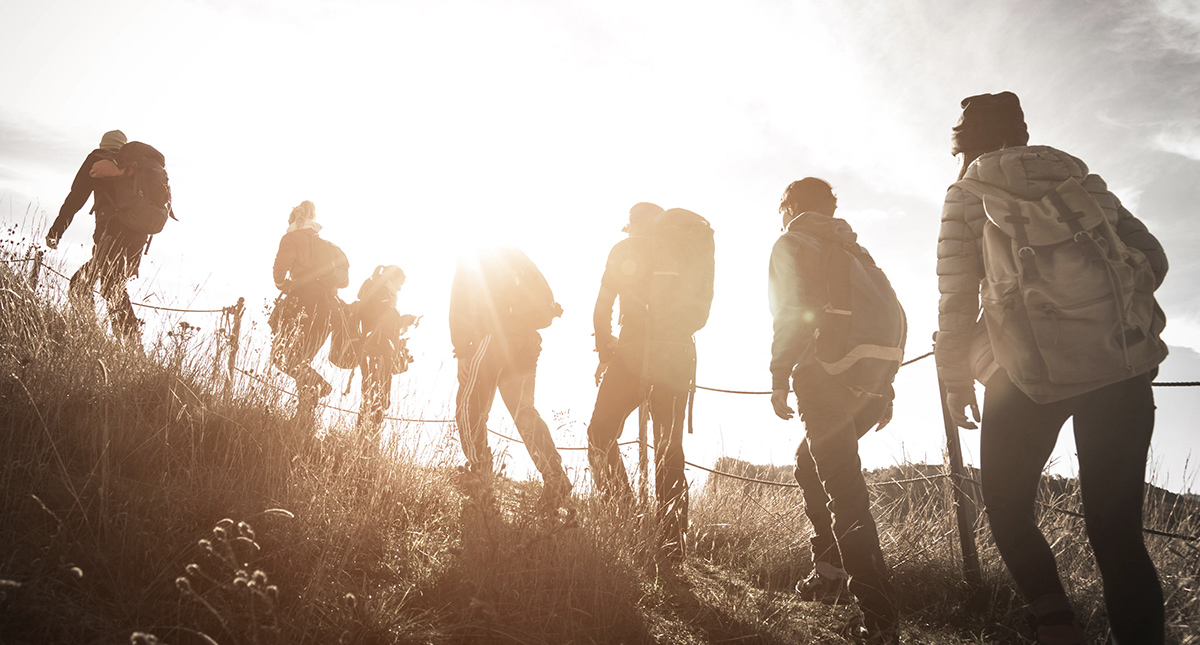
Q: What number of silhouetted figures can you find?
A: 7